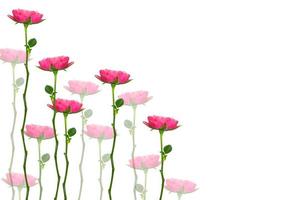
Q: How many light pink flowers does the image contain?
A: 8